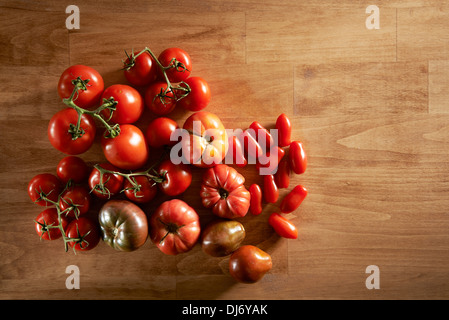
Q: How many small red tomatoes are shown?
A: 11